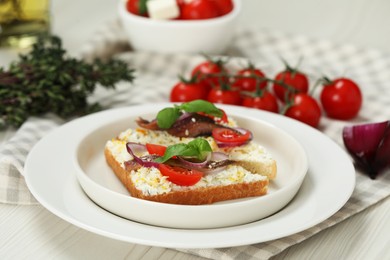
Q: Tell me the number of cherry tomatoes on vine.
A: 8